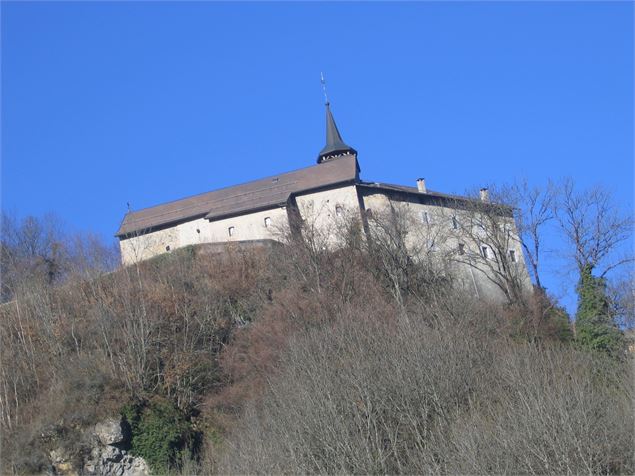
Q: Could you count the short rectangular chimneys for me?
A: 2